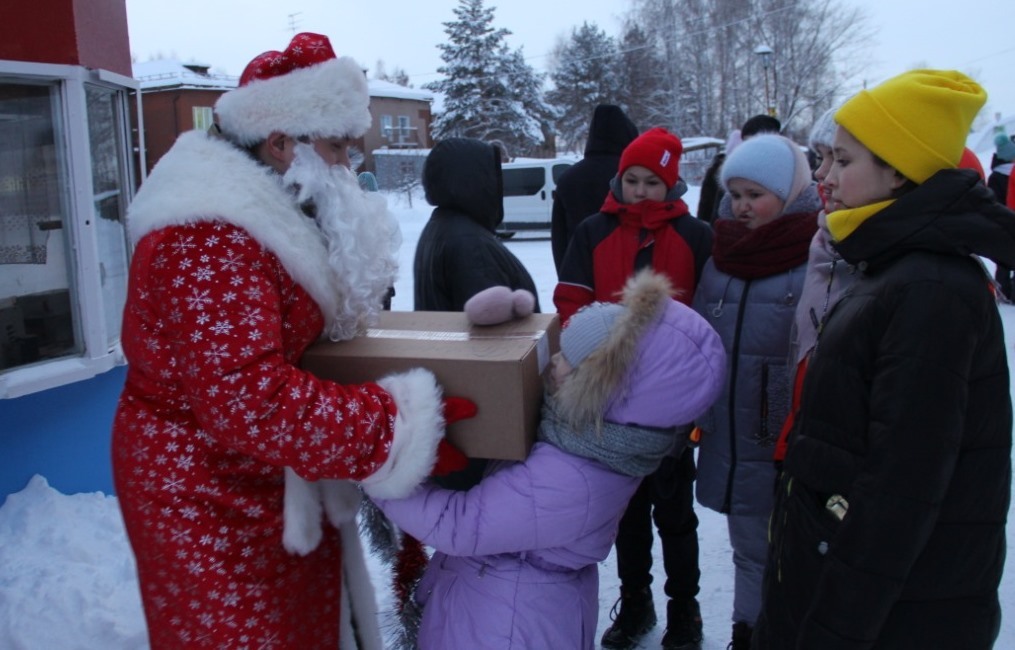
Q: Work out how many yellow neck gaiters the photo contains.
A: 1